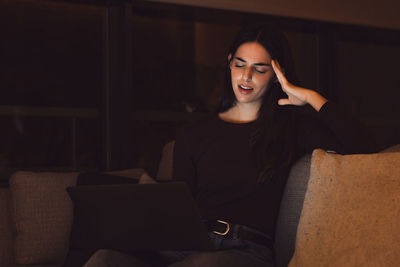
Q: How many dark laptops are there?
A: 1